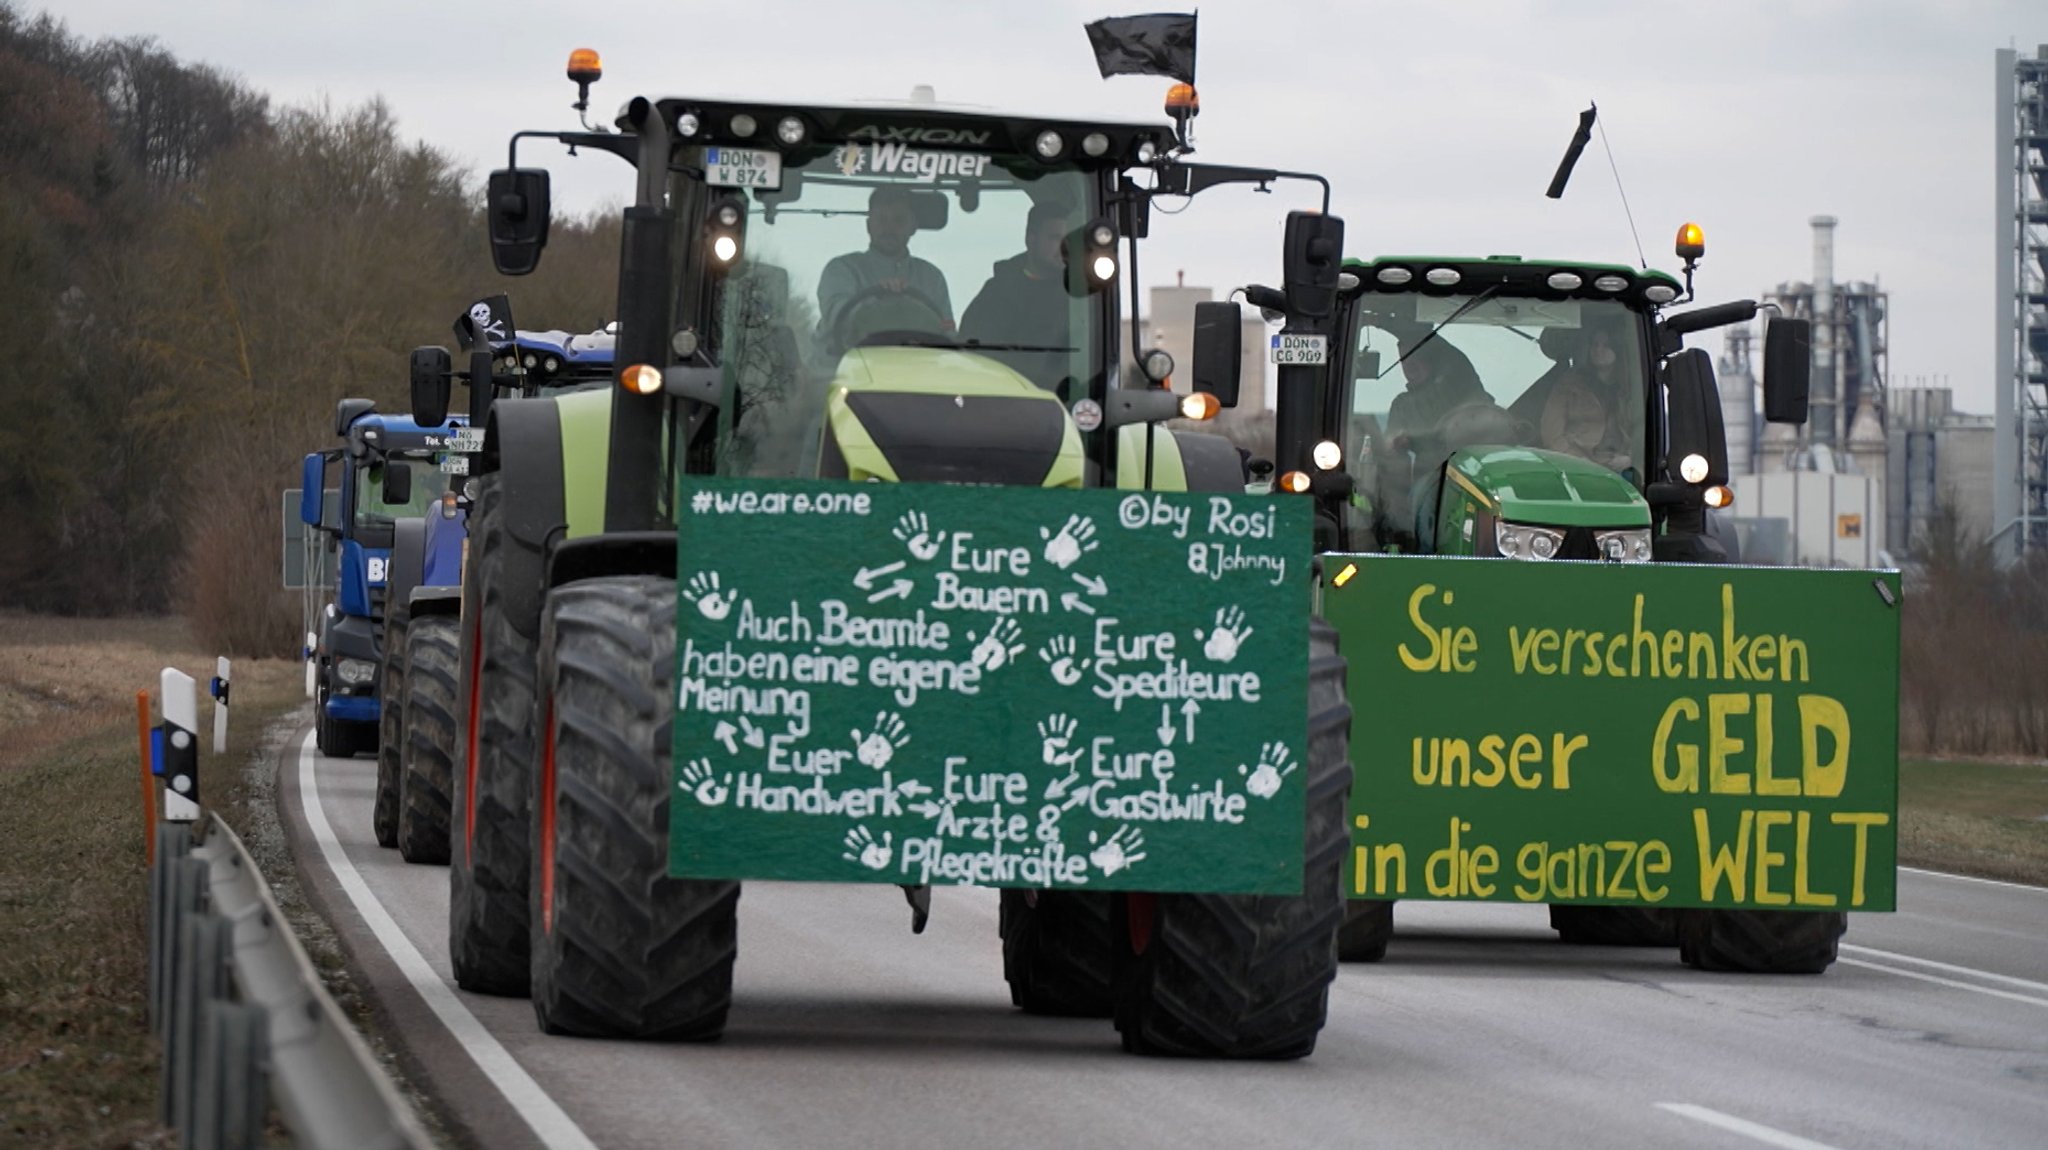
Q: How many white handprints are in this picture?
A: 12